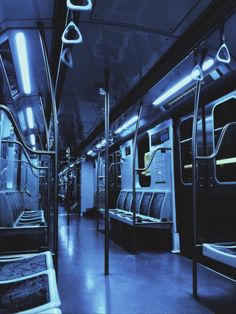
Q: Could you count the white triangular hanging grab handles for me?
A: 5